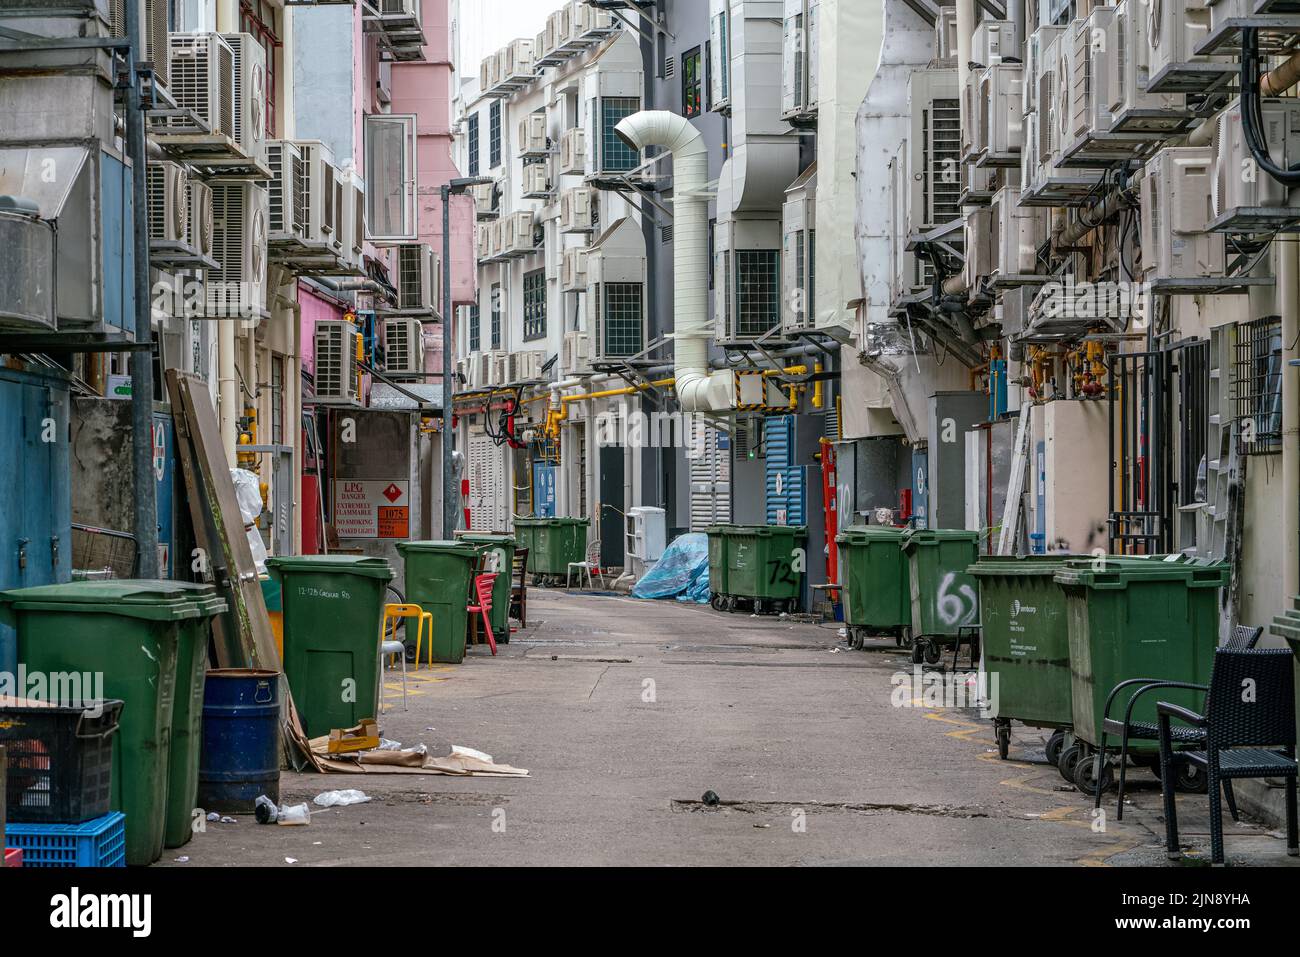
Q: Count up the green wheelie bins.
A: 14